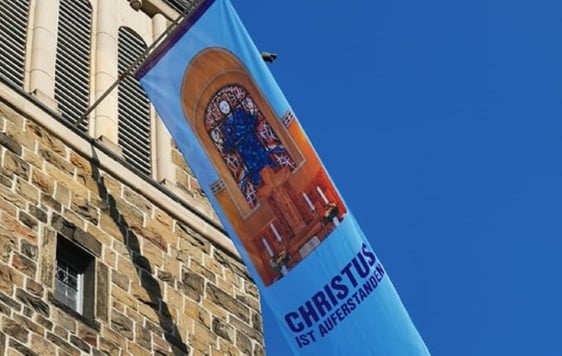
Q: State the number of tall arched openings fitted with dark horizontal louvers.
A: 3